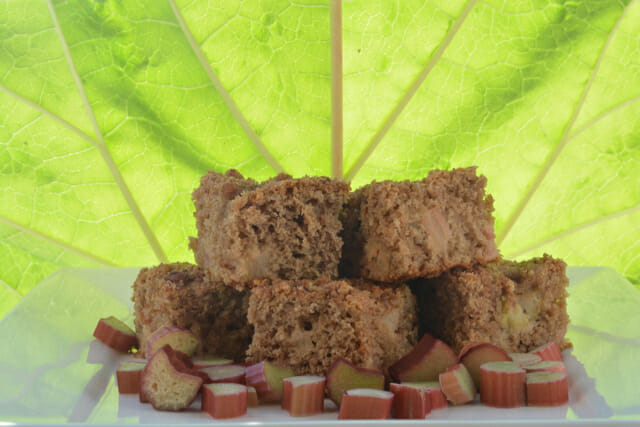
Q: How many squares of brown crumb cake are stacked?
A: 5